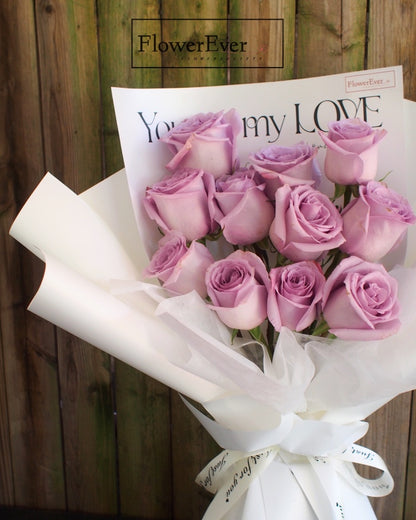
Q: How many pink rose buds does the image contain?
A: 11